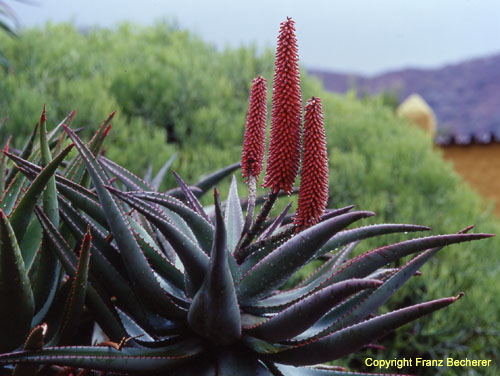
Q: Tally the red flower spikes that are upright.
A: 3